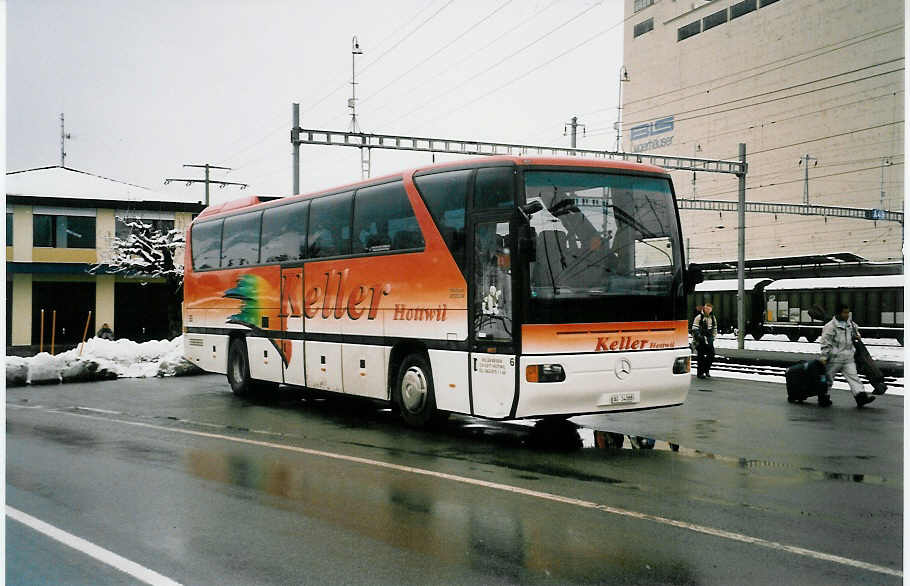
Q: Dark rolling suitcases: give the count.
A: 1